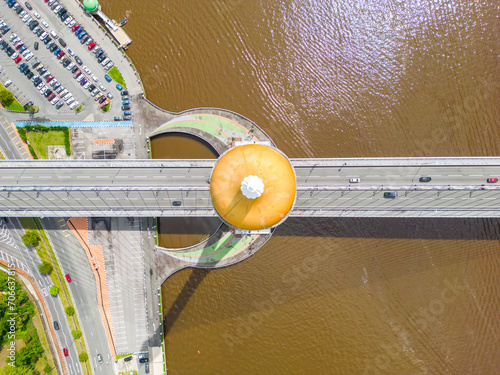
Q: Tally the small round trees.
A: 6